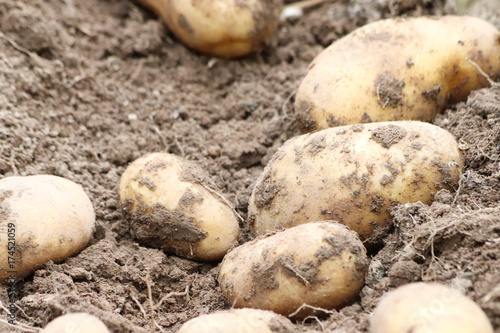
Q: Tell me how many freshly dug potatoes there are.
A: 9